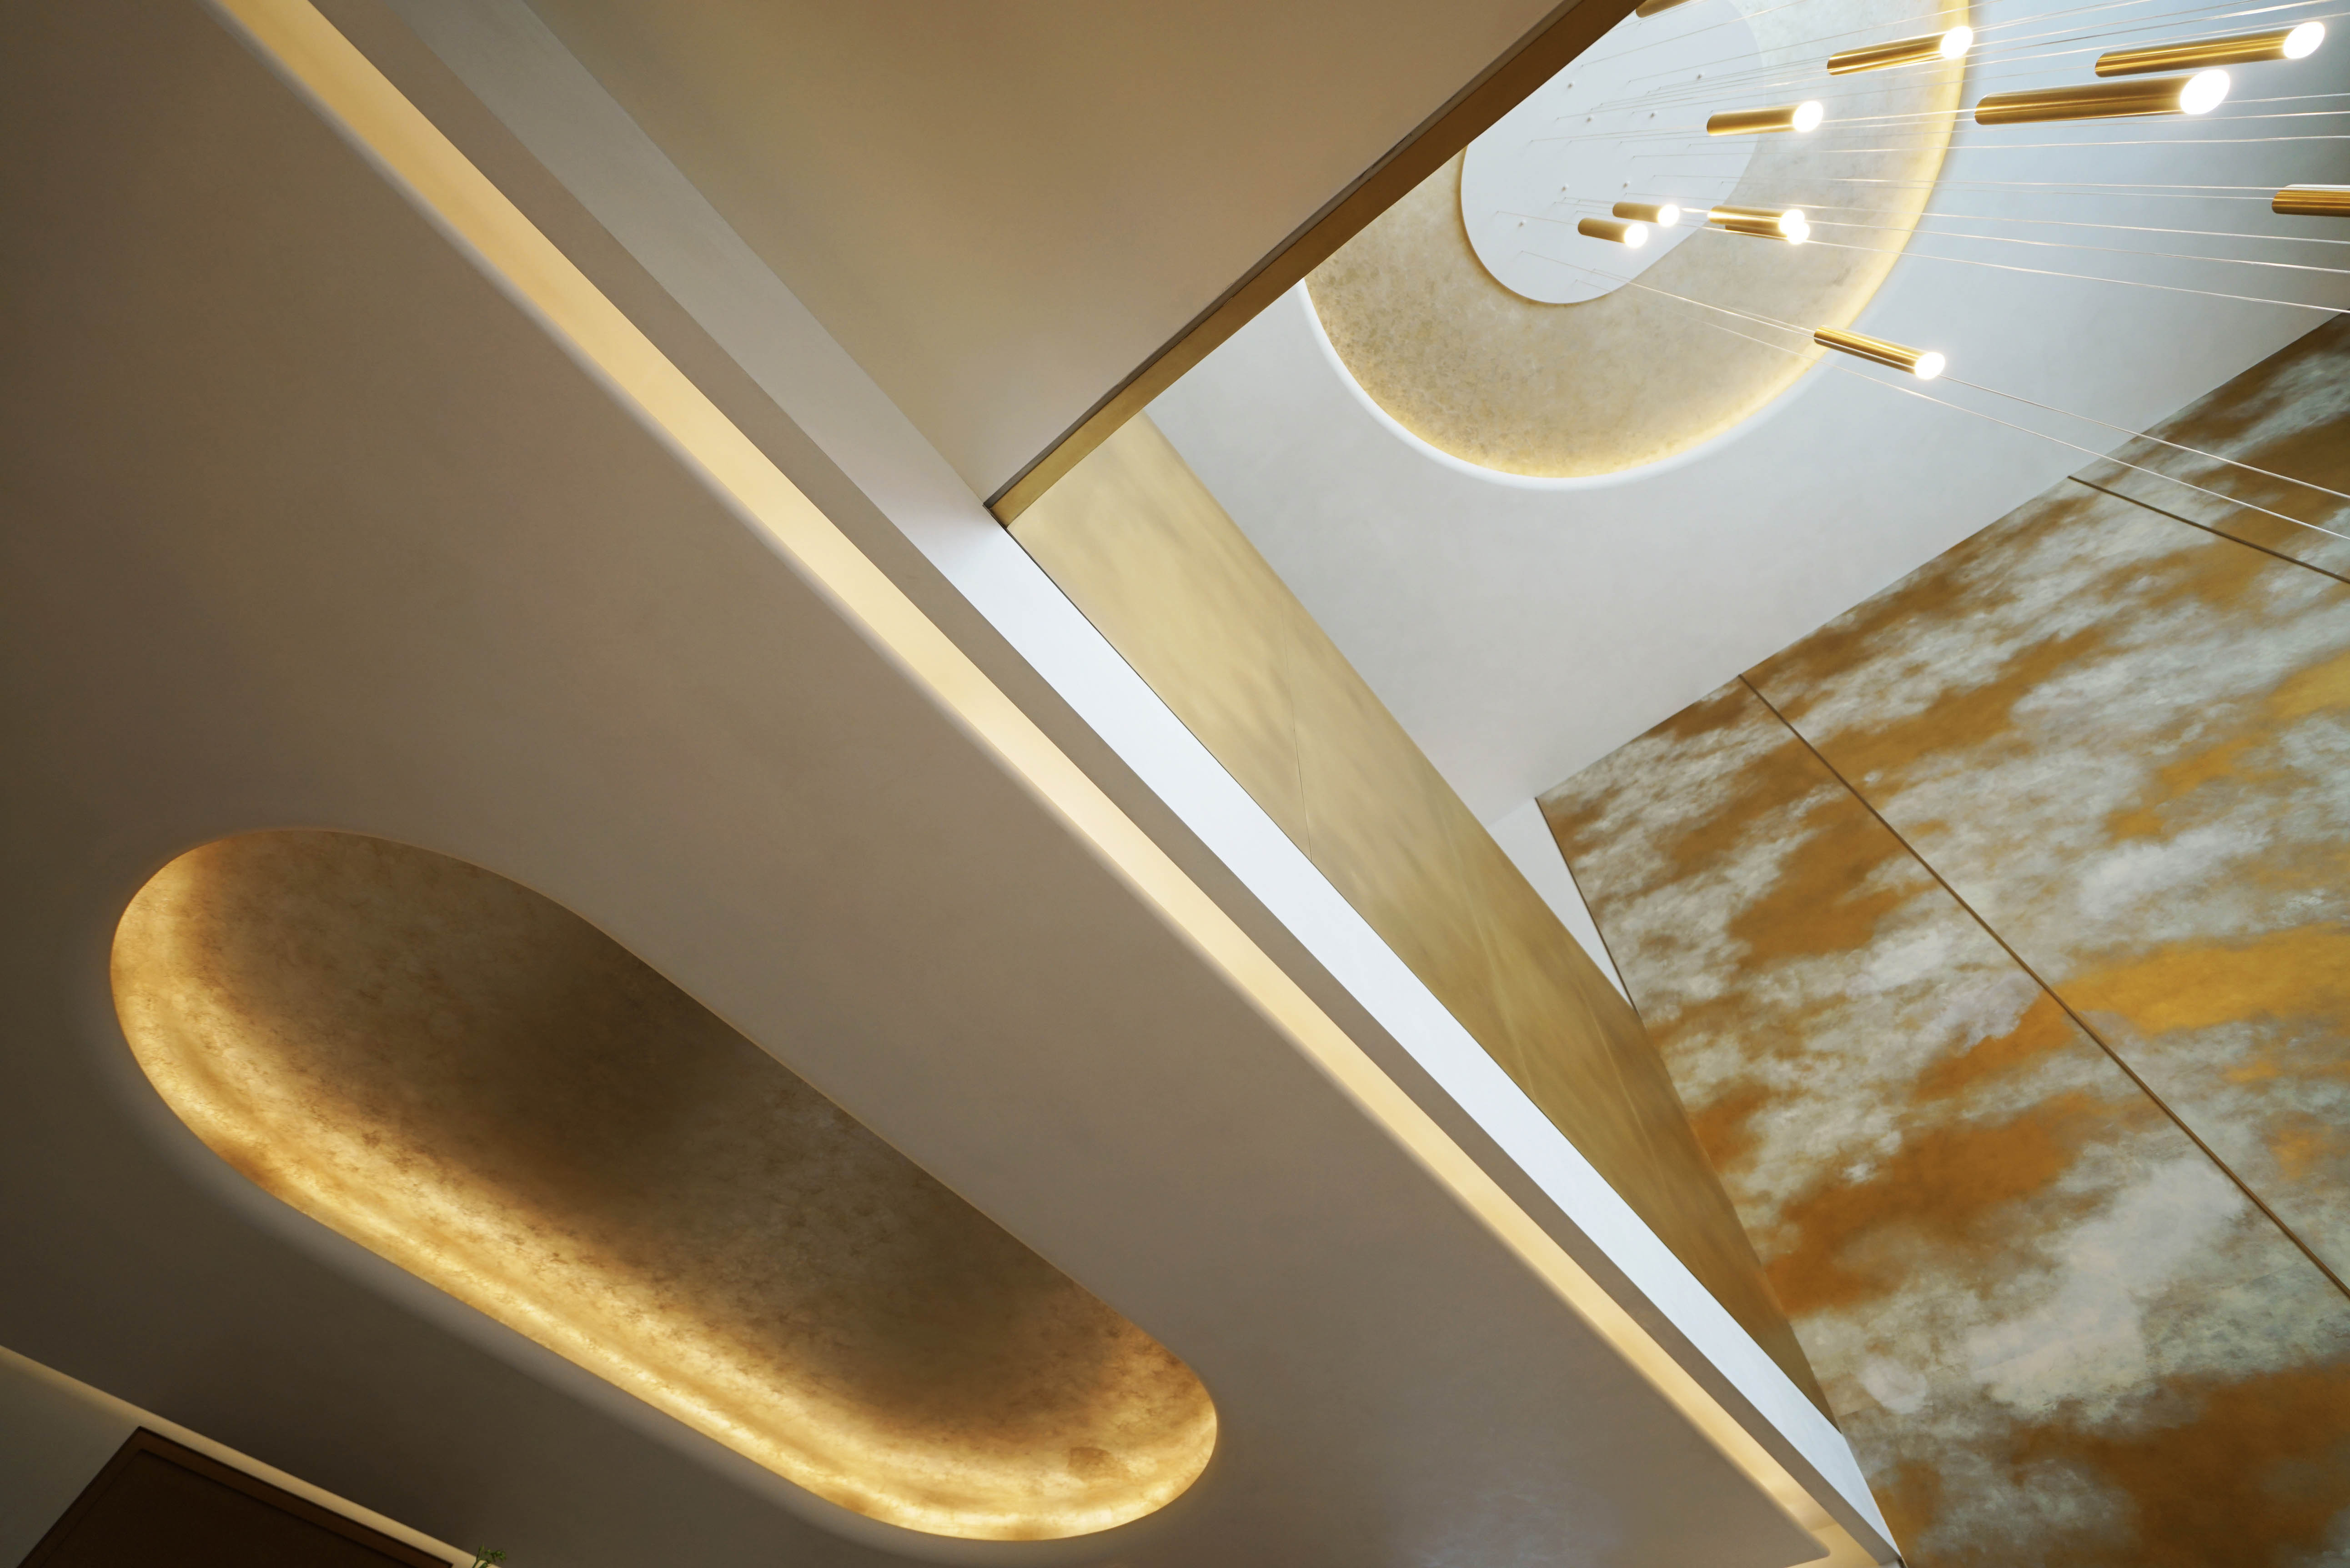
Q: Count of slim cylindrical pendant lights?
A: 11